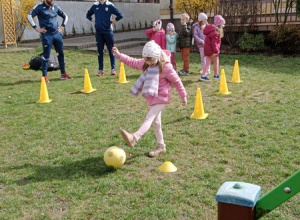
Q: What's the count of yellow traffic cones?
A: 6